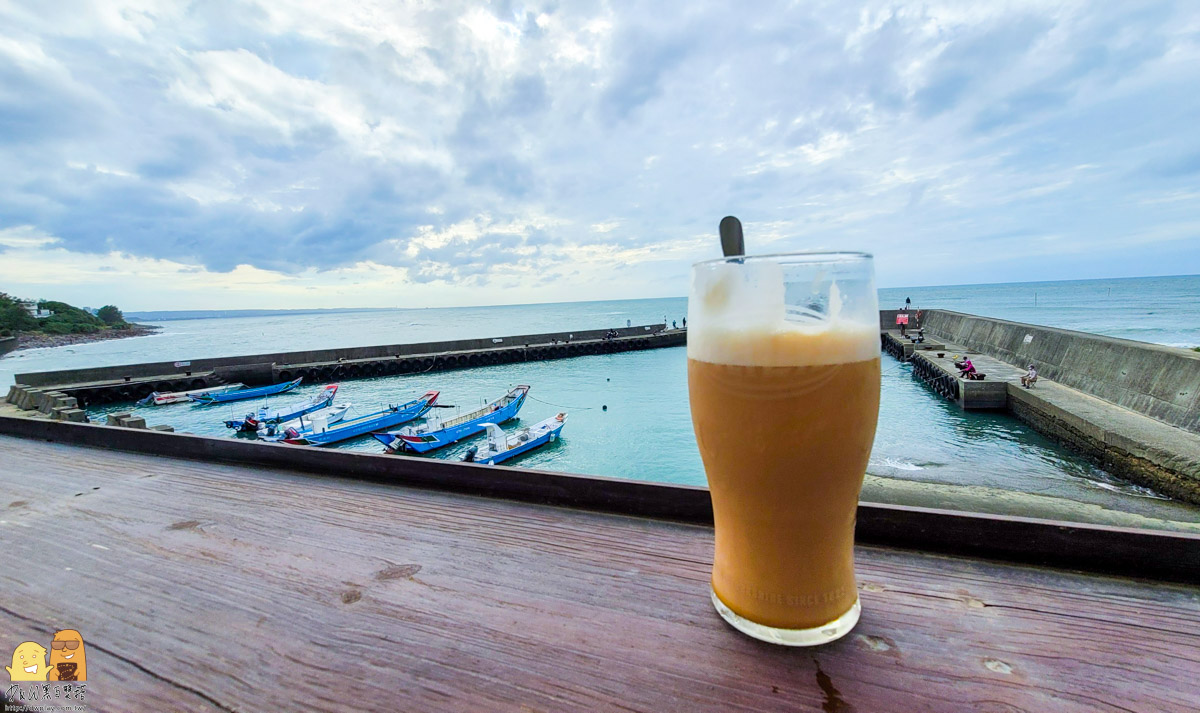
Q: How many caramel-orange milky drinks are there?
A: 1